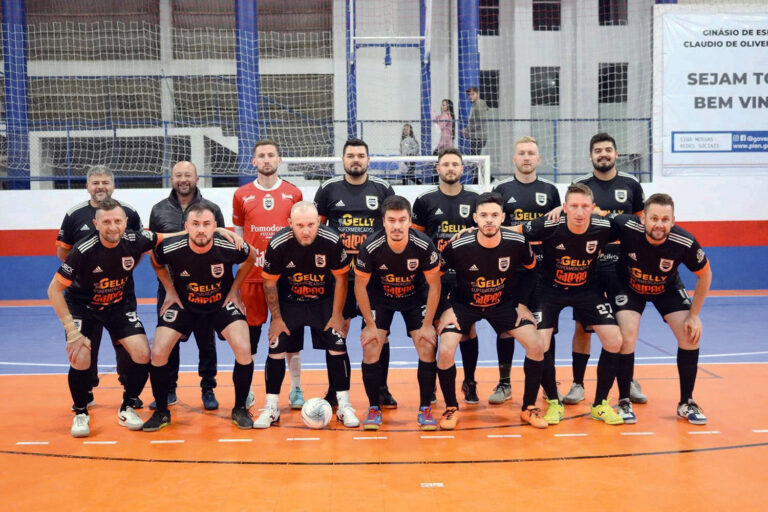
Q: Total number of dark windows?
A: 6